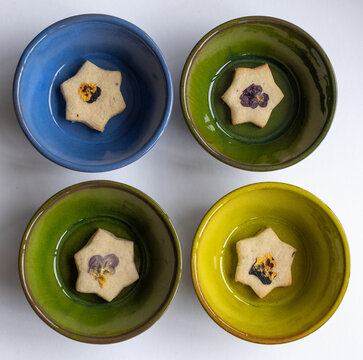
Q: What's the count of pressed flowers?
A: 4